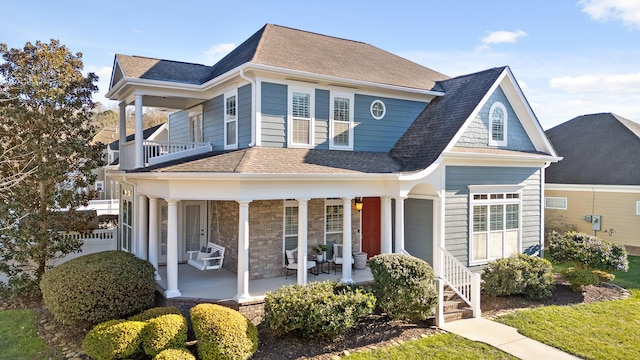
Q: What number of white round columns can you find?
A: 10